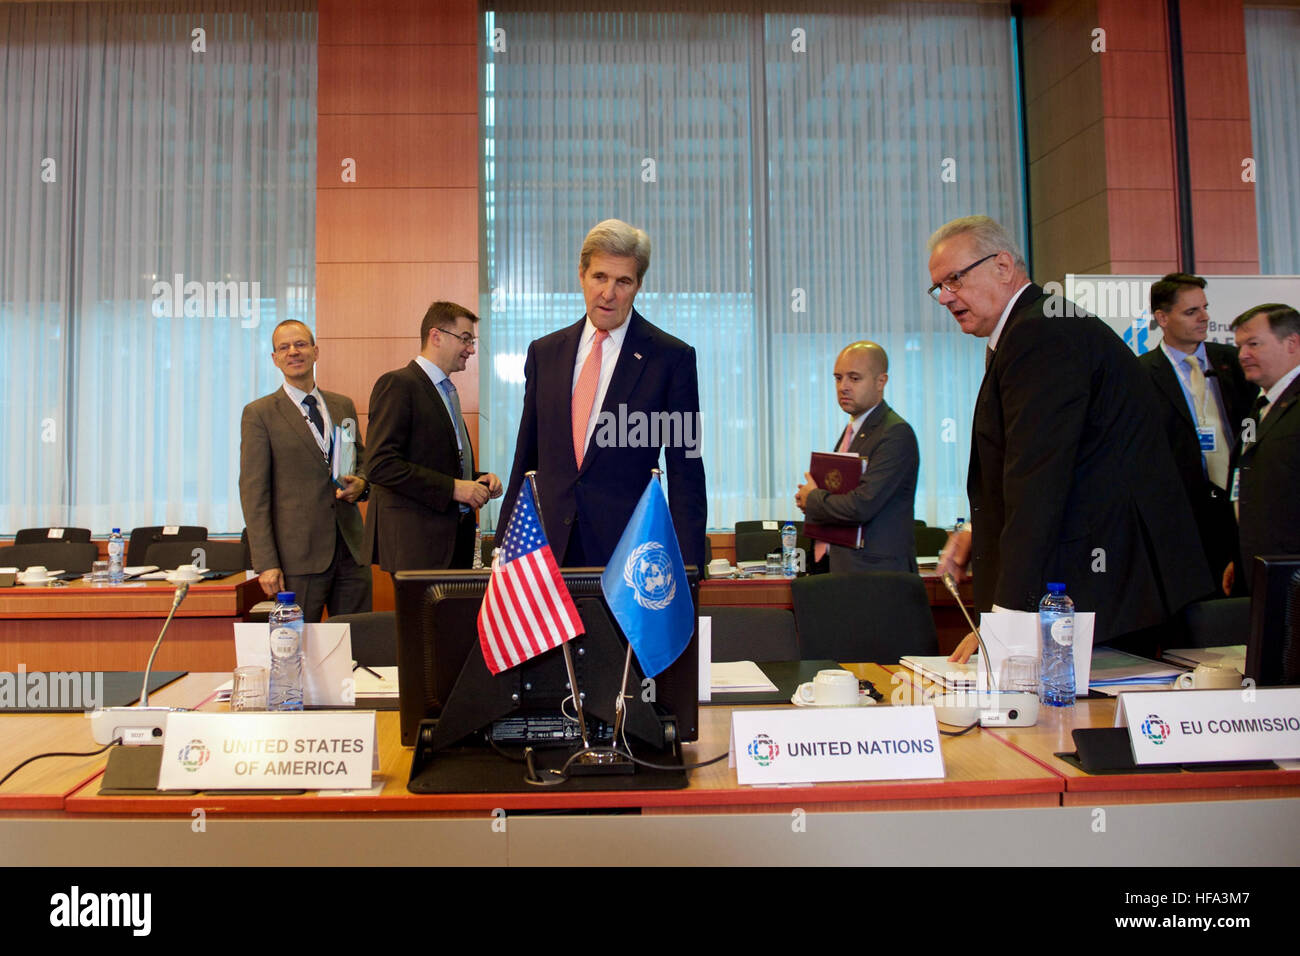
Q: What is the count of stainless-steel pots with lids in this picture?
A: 0